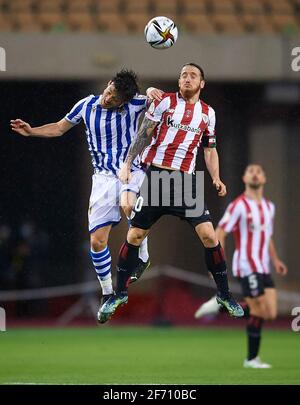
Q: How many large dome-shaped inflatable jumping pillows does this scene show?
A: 0